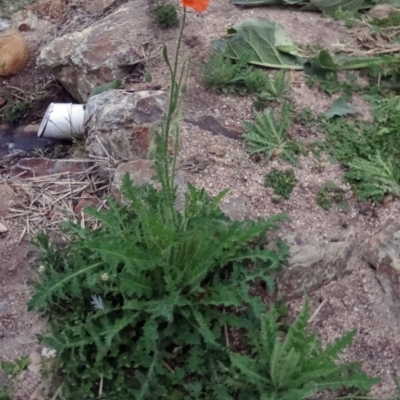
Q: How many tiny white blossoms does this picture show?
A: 2